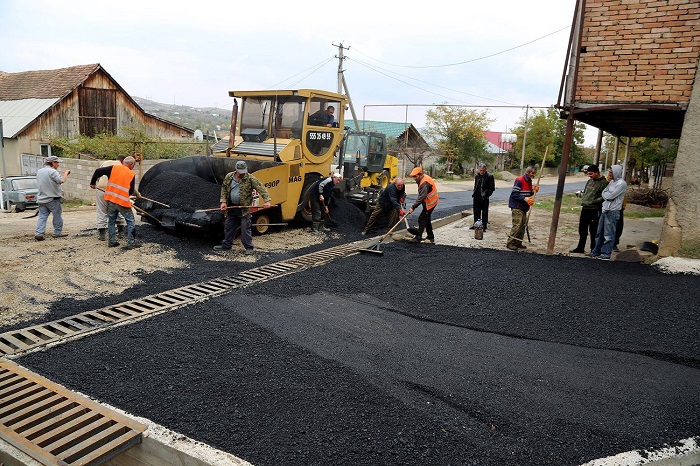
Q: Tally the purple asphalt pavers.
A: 0